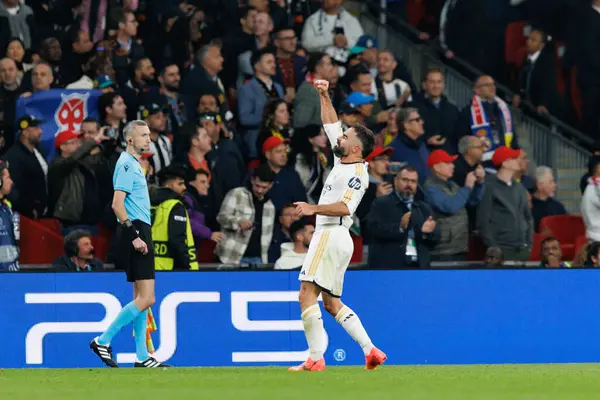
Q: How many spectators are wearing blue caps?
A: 3